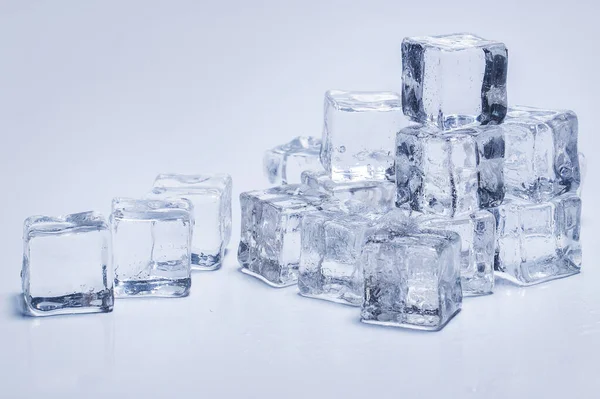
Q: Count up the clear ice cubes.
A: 14